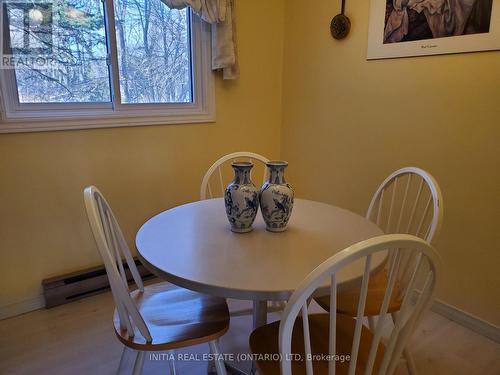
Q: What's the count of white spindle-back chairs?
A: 4